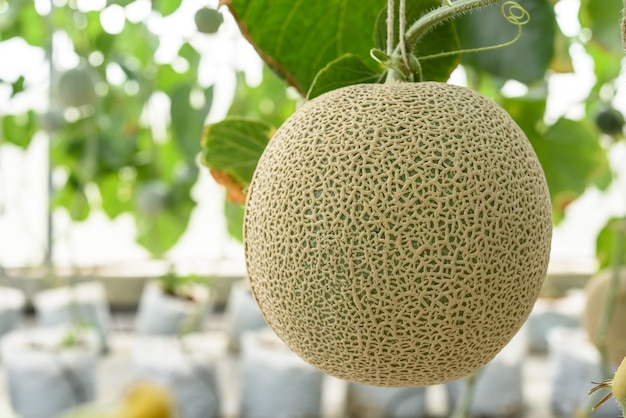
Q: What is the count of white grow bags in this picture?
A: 11